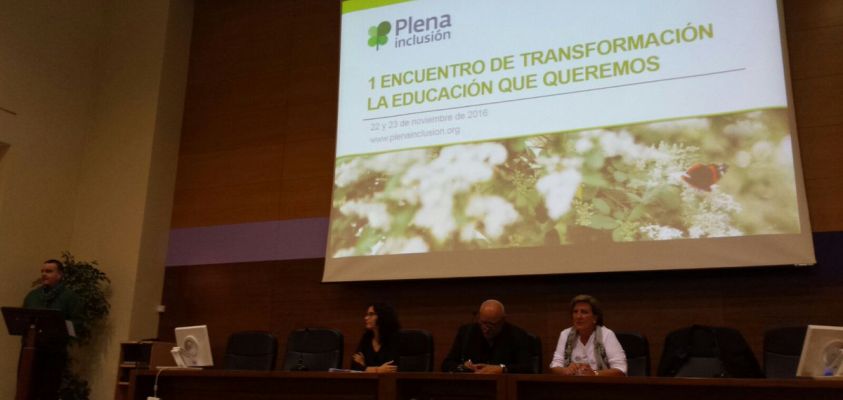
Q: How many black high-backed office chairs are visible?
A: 7